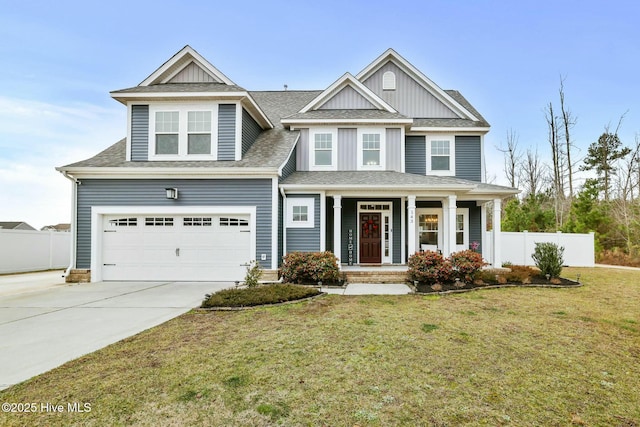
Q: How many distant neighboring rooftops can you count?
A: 2